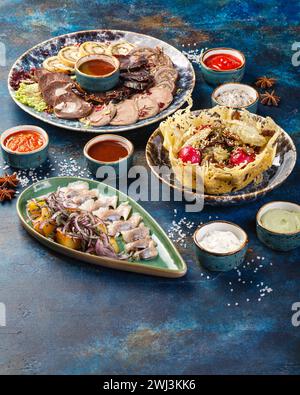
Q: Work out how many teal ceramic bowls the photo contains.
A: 7